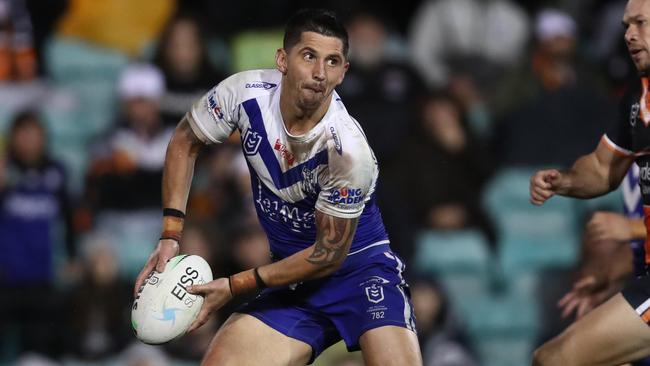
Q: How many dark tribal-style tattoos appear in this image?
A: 1